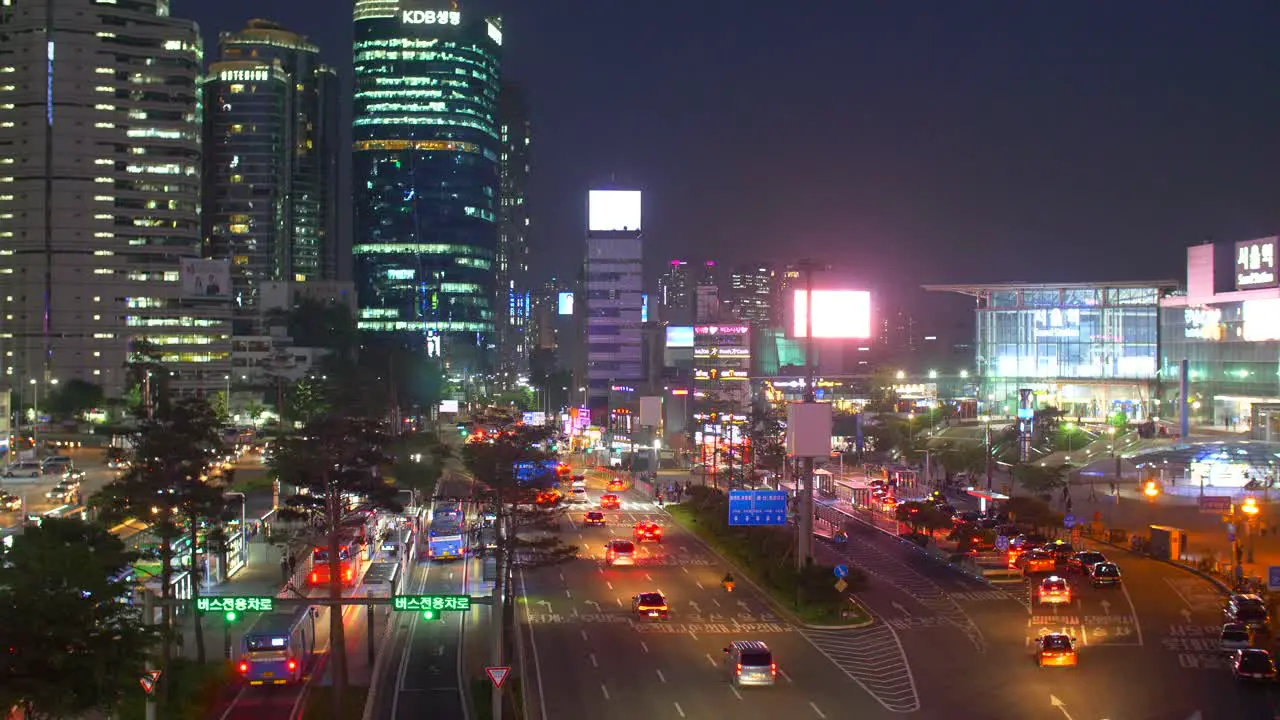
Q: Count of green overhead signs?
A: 2